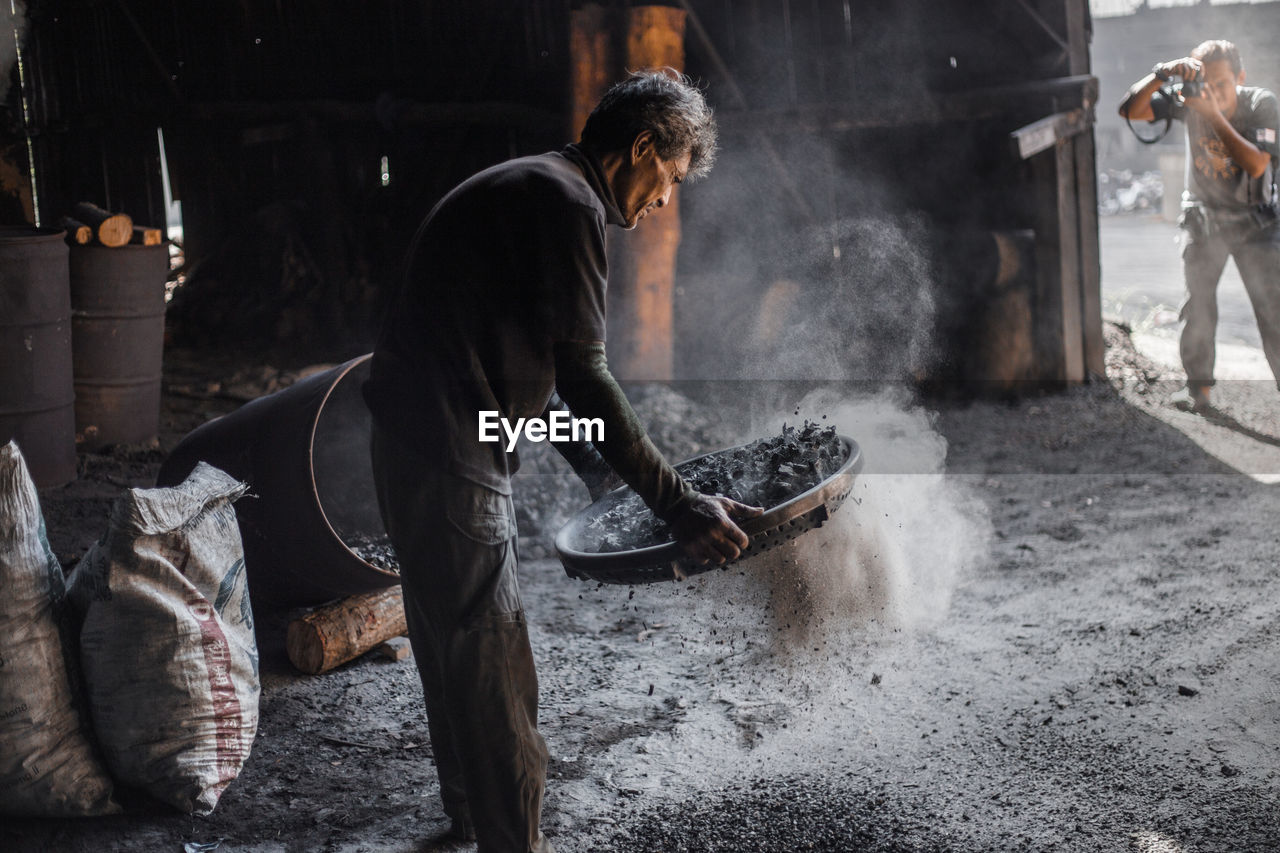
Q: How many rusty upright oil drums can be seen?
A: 2